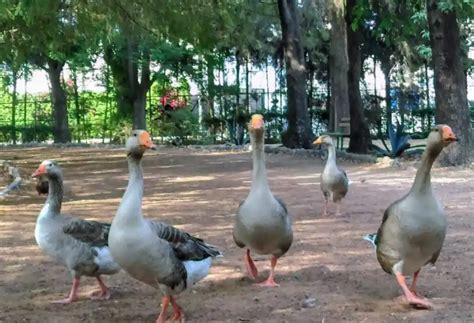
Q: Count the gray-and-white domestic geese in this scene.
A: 5